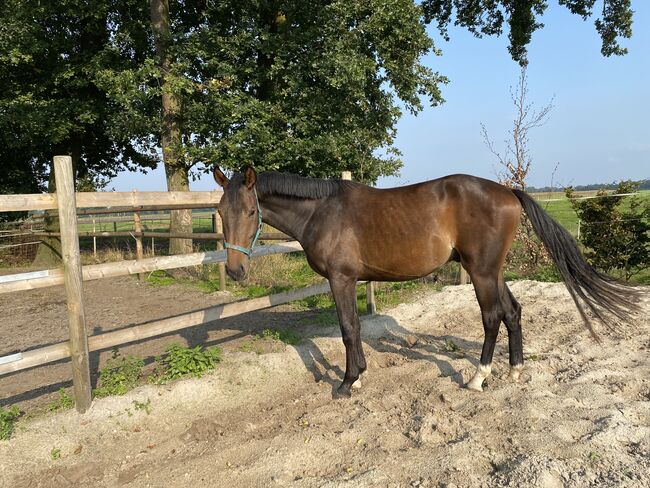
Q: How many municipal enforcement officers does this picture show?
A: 0